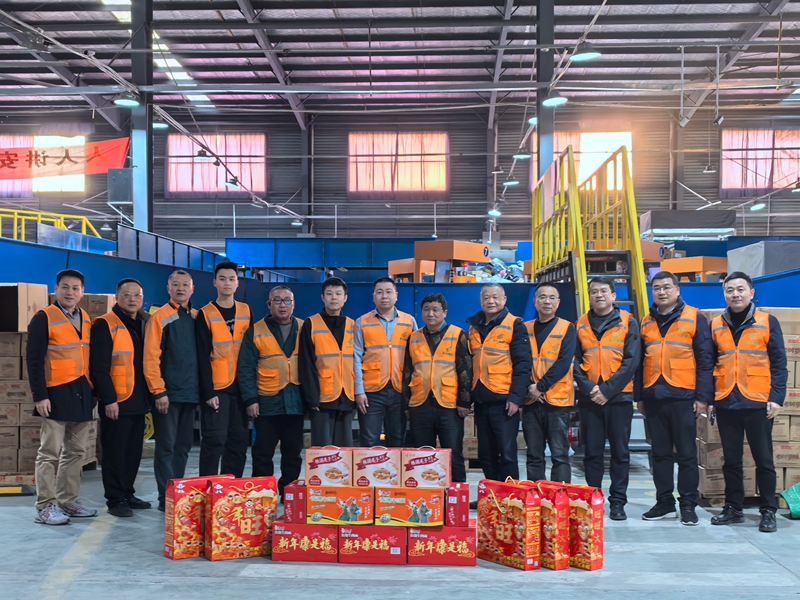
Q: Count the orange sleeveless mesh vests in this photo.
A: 12